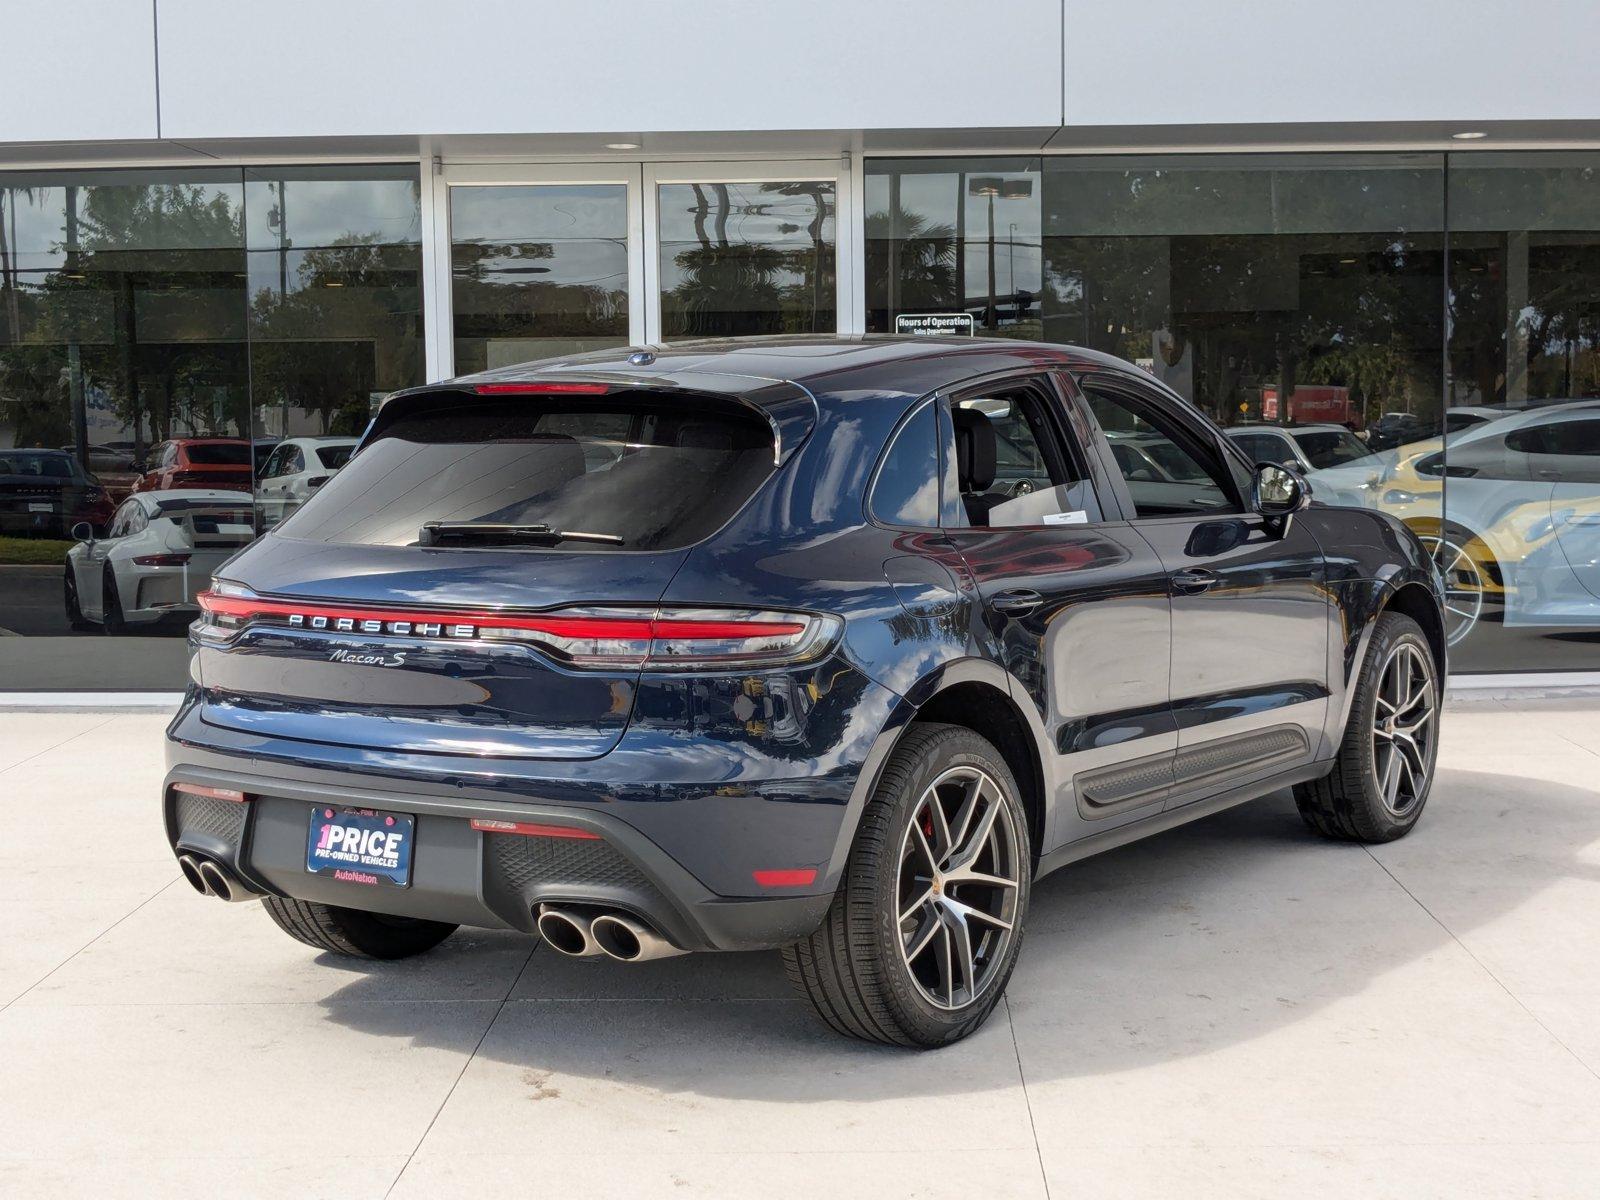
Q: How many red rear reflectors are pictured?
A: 3